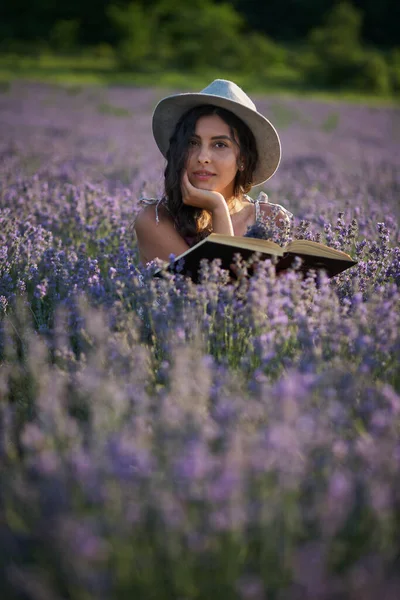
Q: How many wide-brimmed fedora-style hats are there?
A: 1